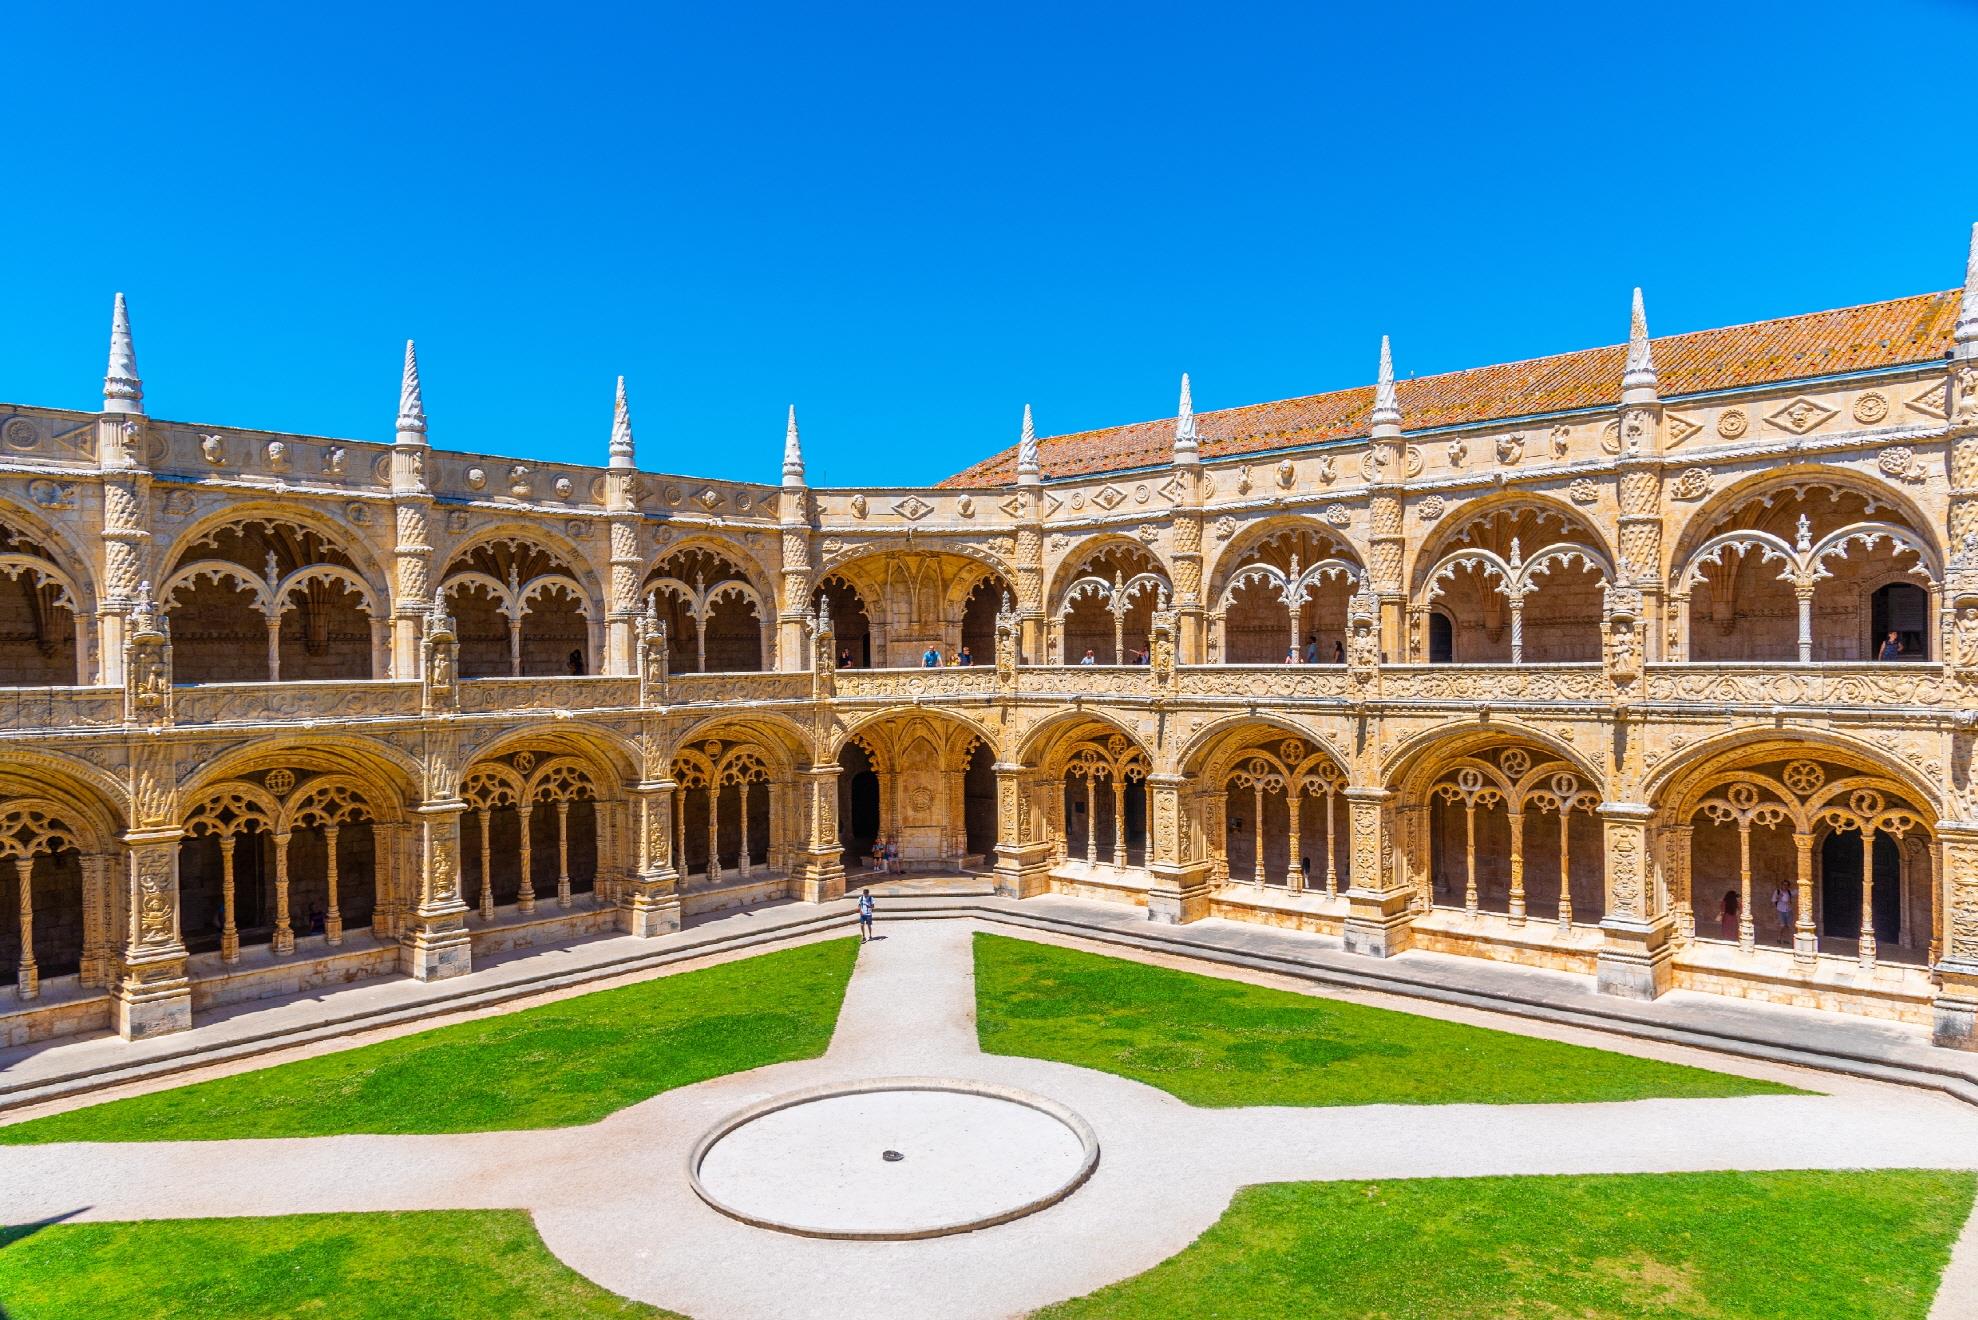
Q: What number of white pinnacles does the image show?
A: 9